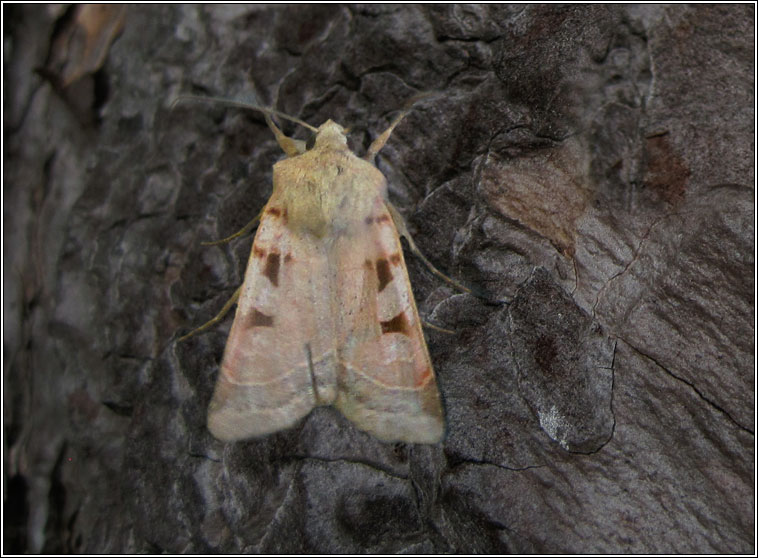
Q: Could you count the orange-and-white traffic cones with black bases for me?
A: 0